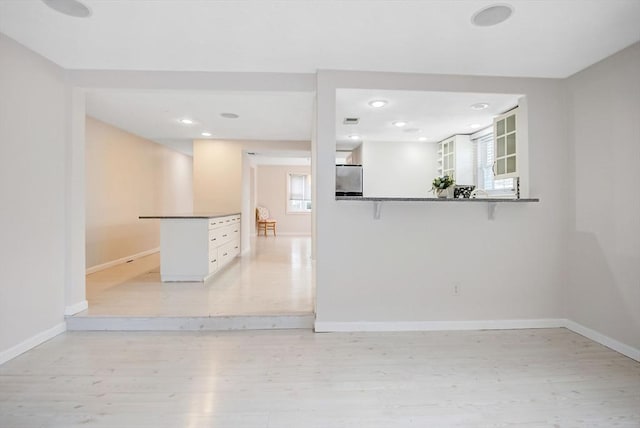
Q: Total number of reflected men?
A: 0